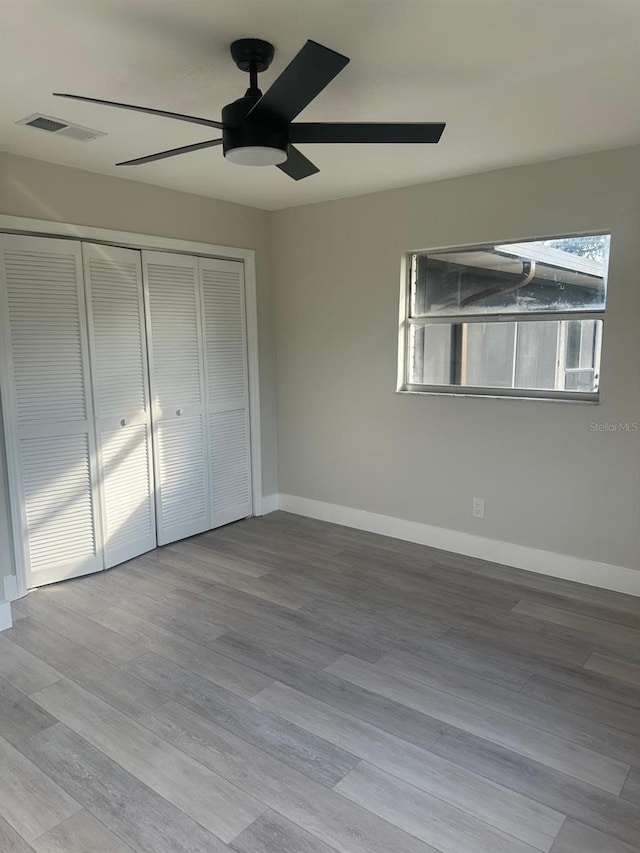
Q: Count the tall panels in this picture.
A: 4